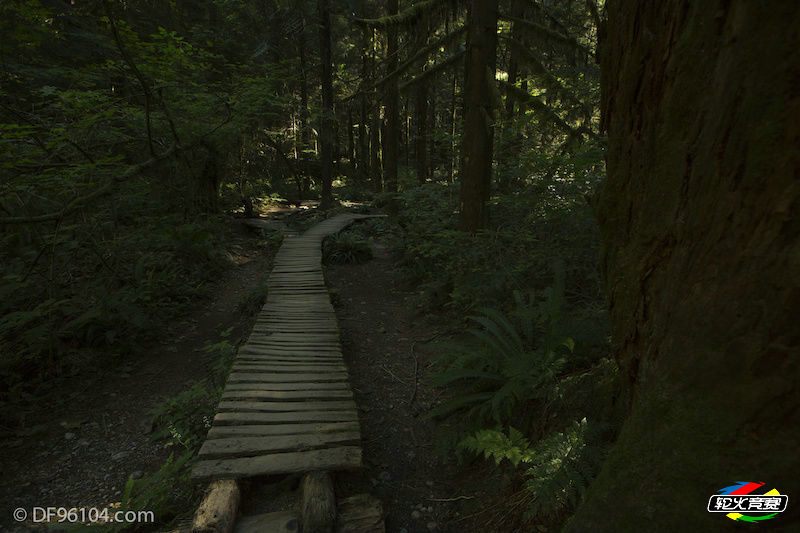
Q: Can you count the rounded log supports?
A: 2